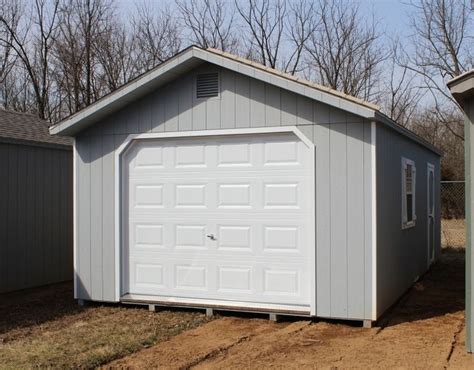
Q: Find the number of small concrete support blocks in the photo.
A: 5